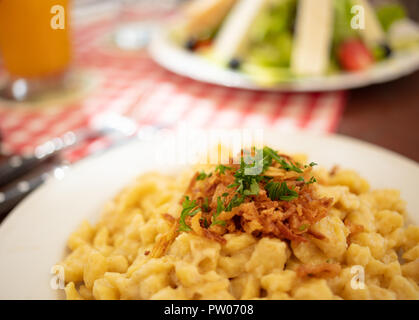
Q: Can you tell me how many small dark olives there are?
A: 3